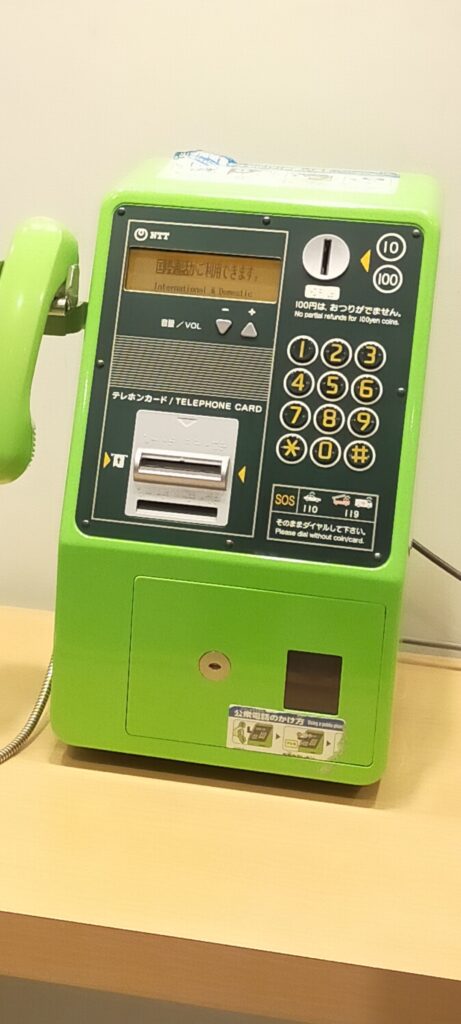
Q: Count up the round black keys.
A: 12